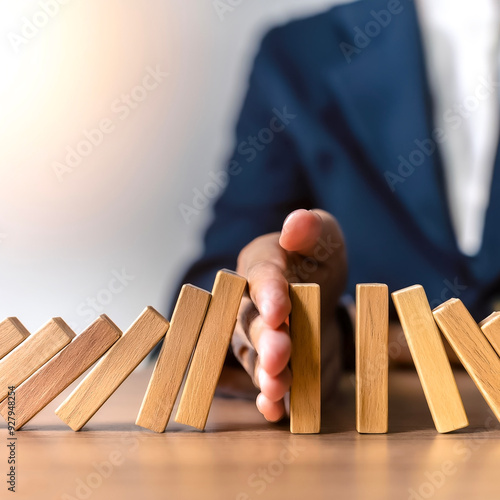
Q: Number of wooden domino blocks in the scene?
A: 11